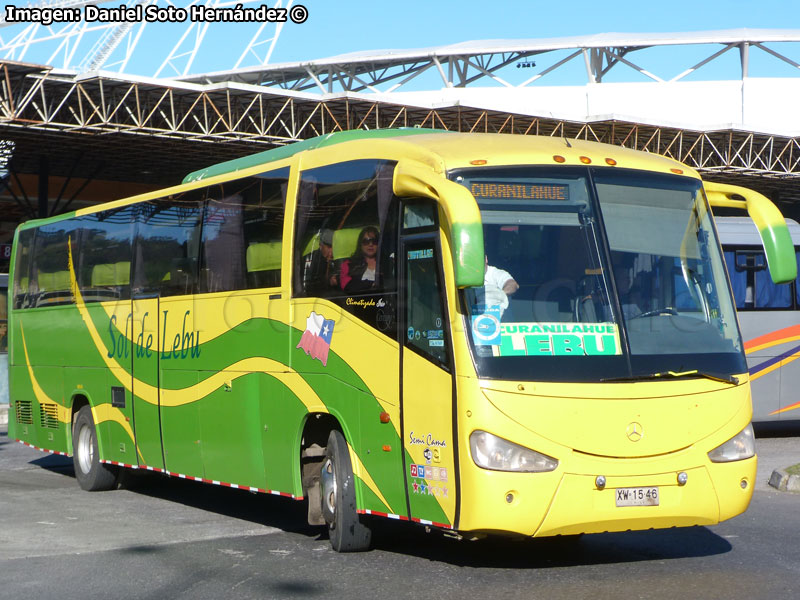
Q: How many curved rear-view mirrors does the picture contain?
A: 2